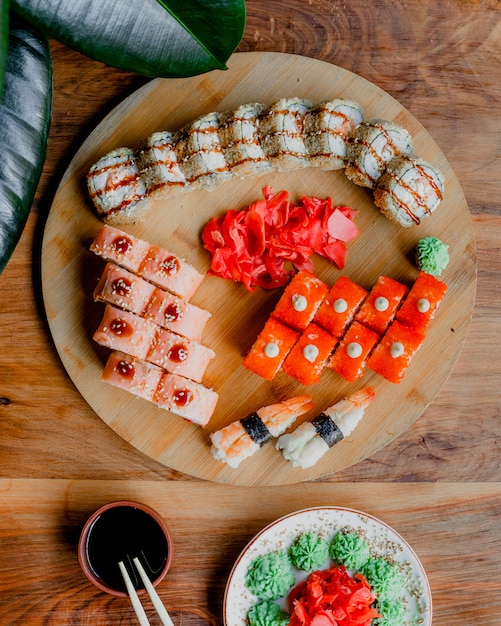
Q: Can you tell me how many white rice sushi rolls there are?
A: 8